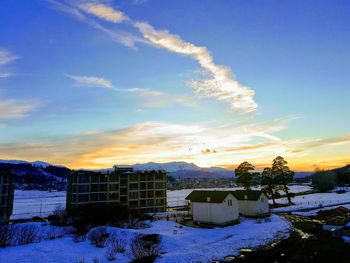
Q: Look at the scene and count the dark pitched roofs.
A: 2